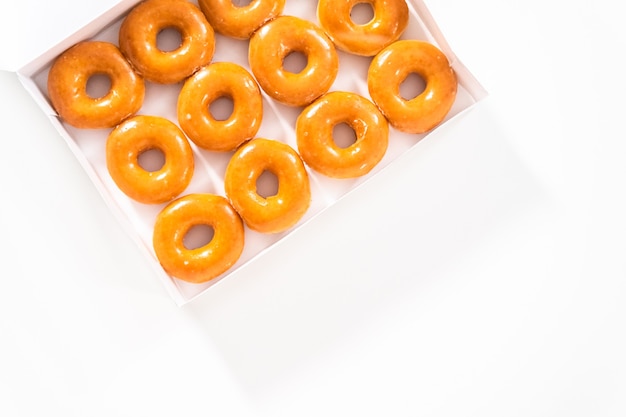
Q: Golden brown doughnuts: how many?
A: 11